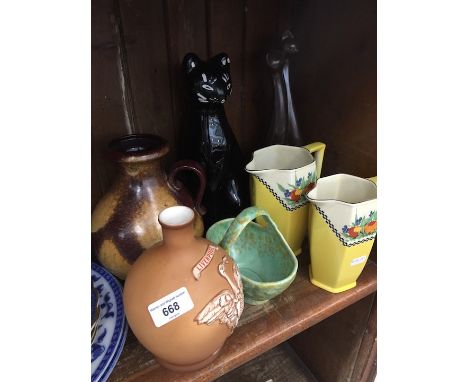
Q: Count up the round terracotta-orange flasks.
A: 1